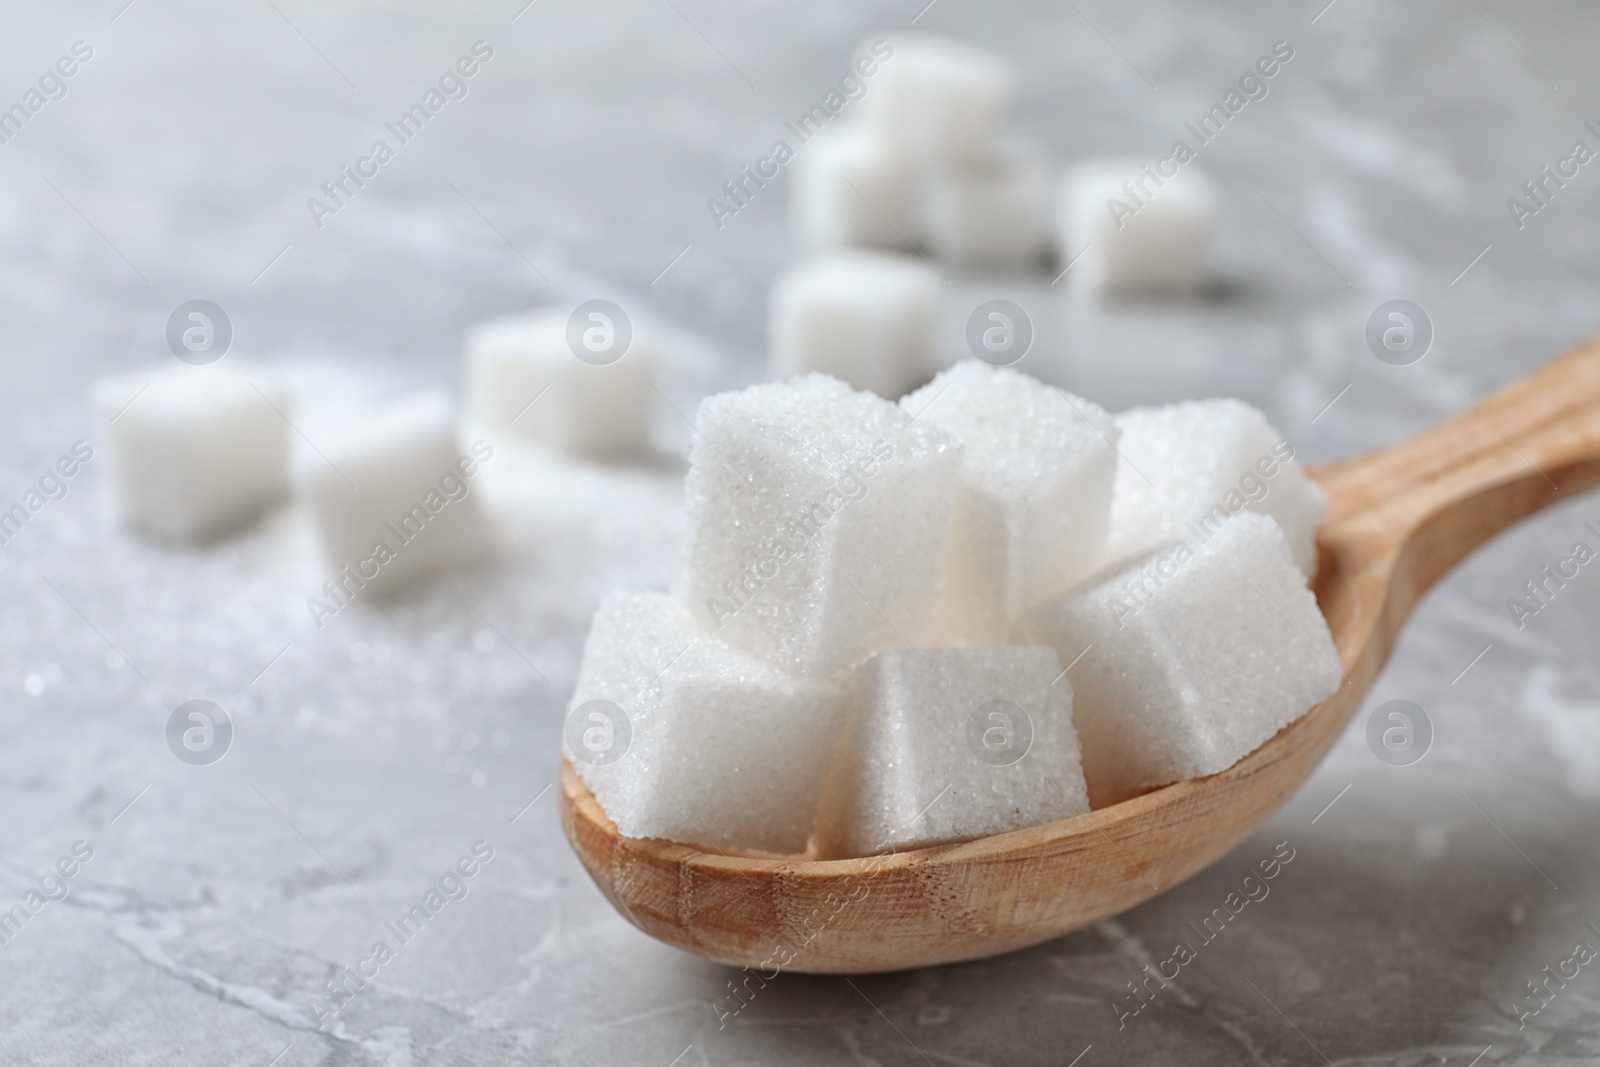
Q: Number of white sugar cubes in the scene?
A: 14